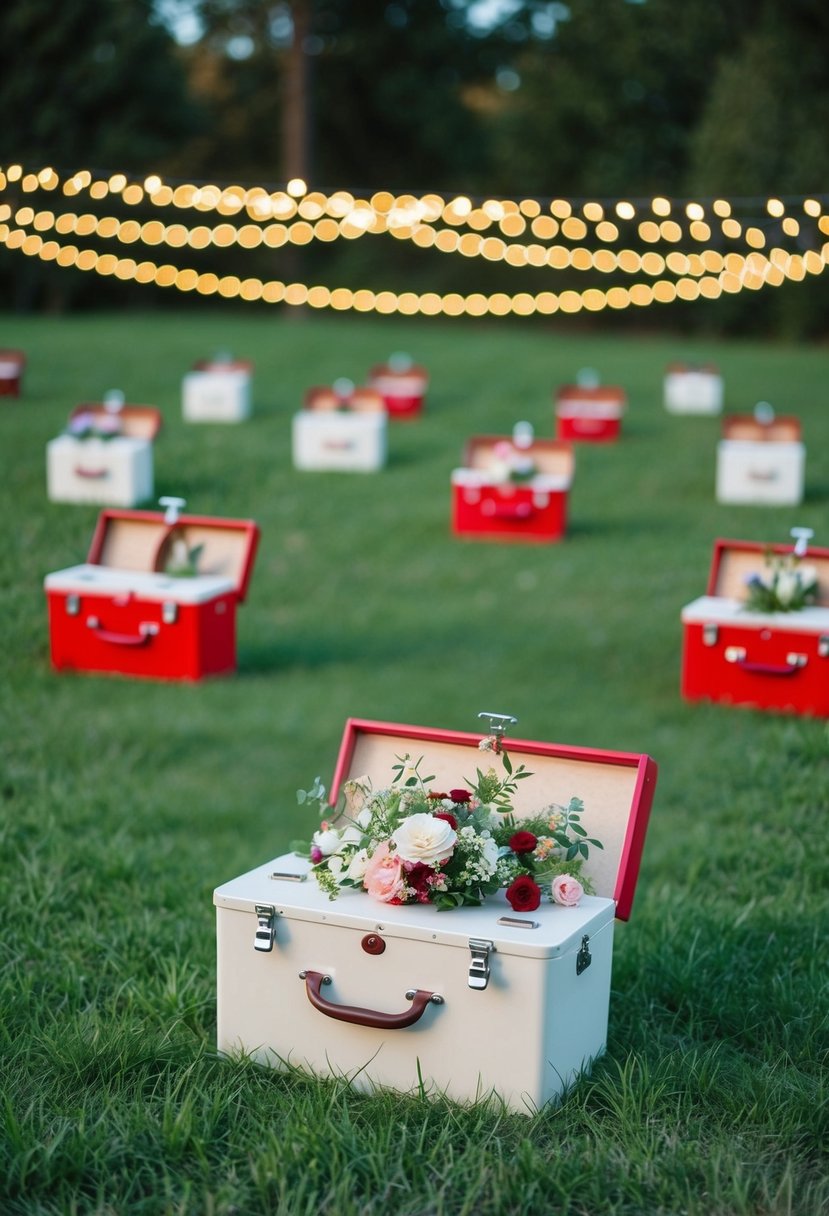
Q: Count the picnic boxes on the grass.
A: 12